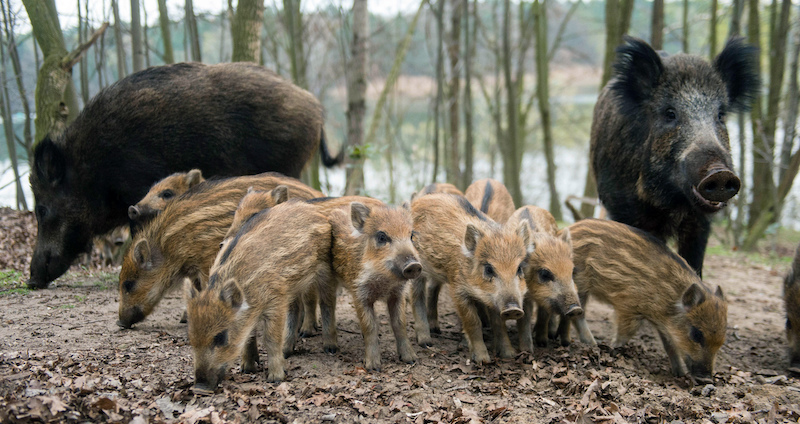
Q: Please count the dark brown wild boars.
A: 2